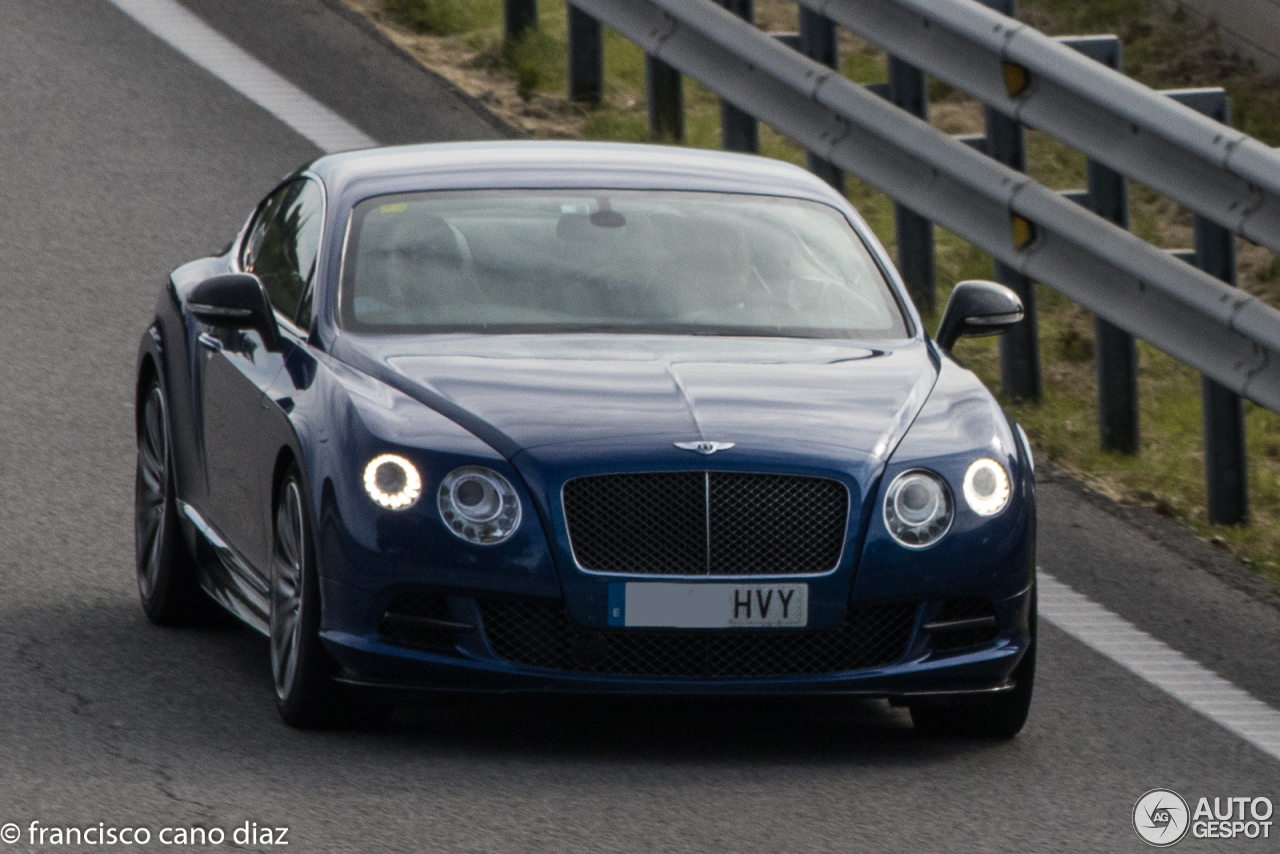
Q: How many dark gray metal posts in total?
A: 9